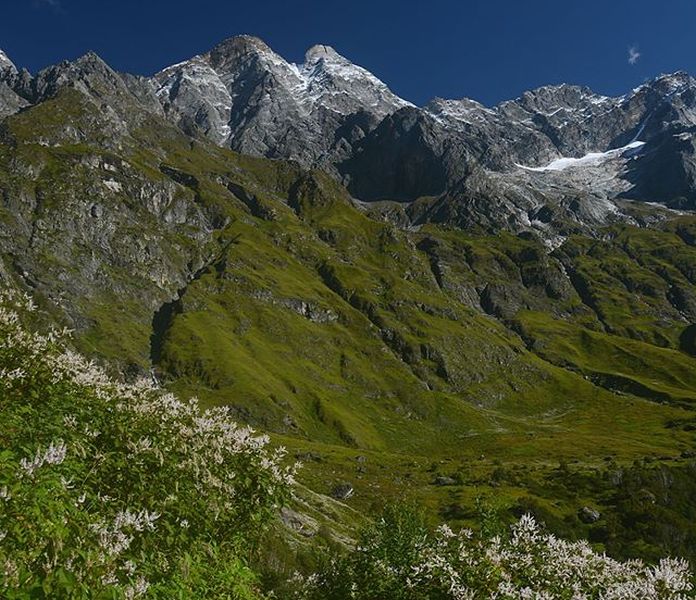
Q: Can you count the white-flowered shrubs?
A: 2